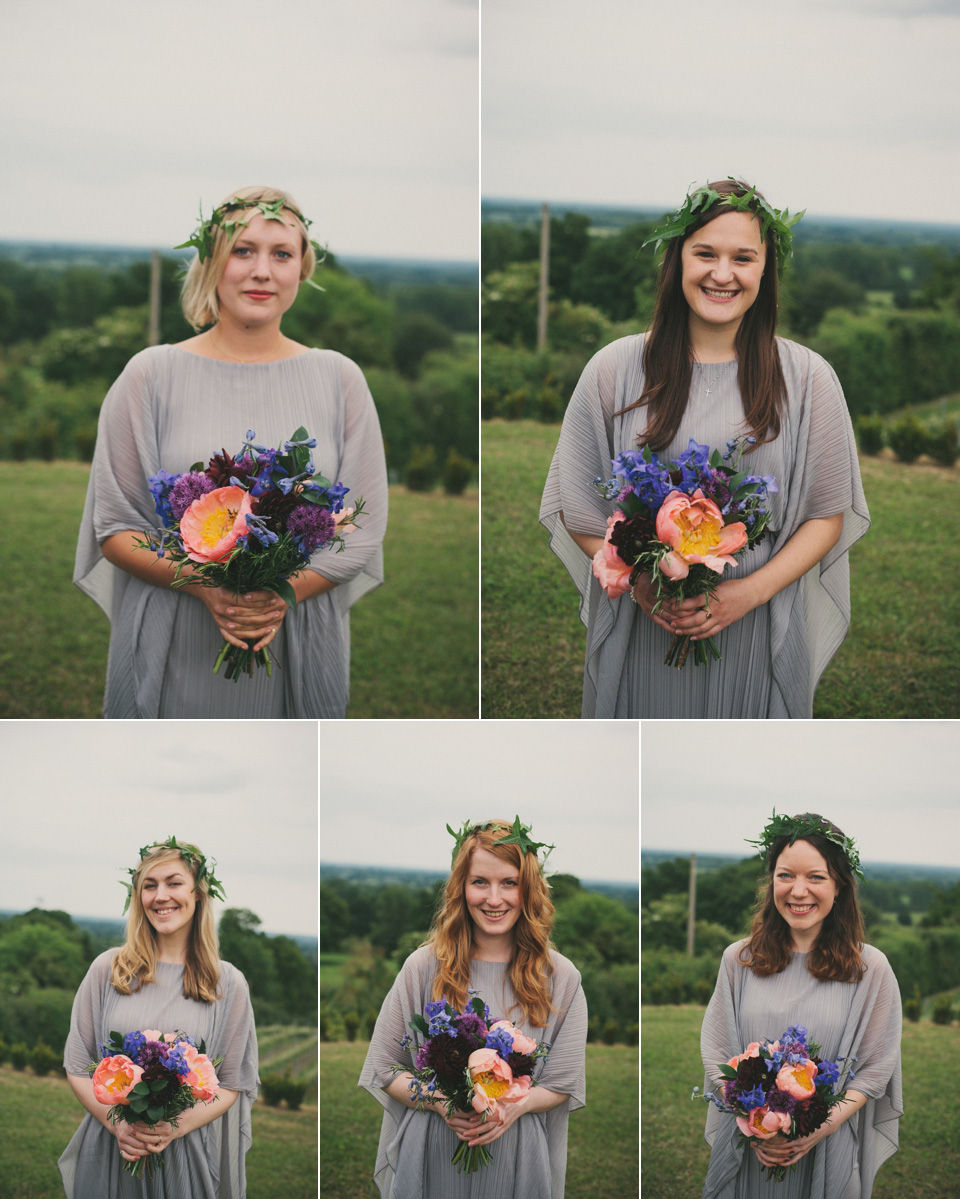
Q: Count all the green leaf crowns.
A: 5